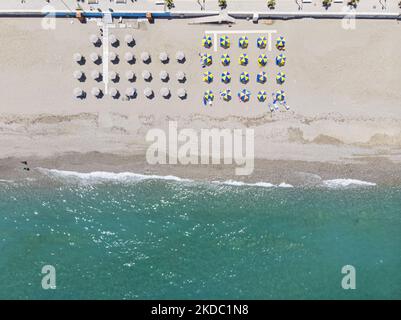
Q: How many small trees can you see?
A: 5